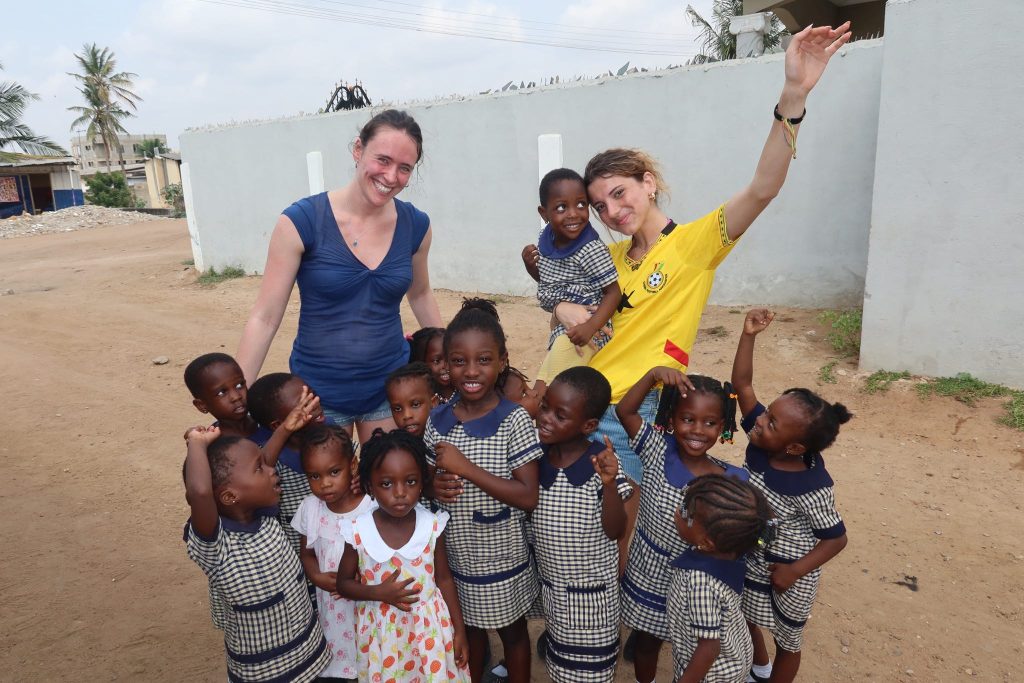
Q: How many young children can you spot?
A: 14